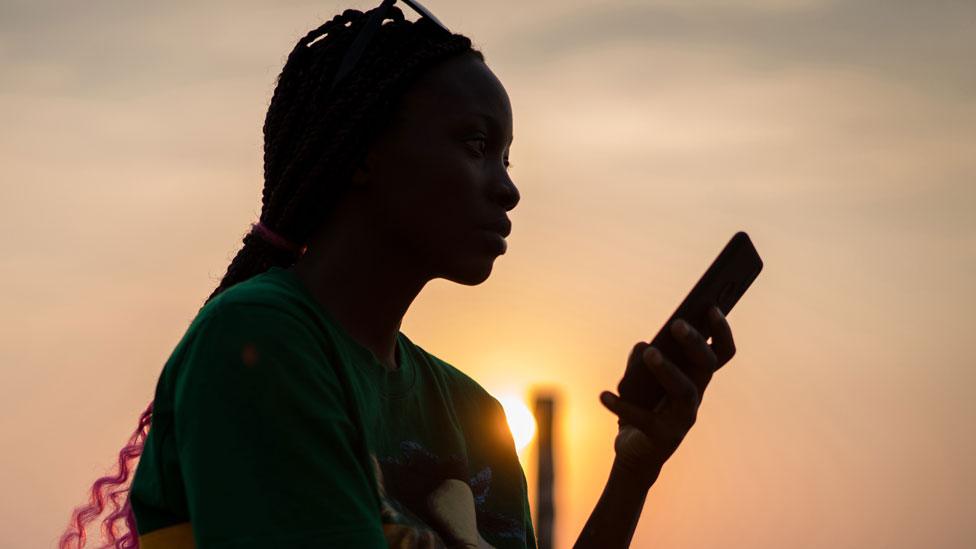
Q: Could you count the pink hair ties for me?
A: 1